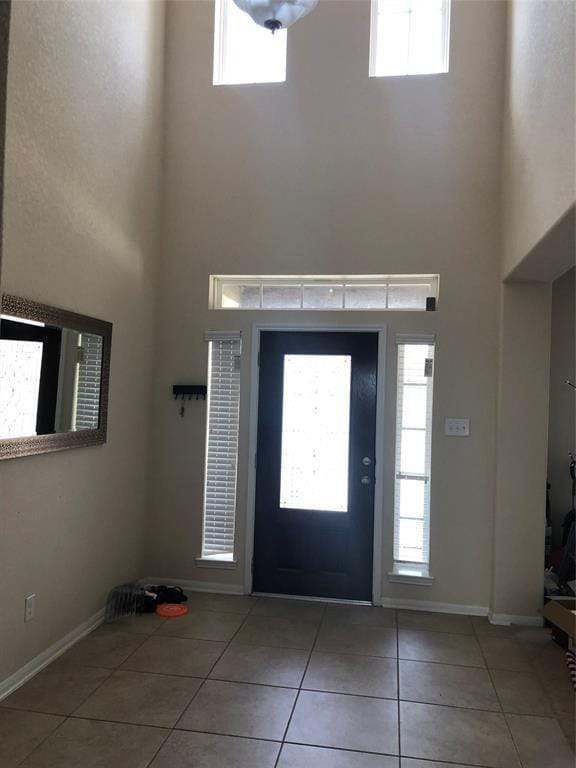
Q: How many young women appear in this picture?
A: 0